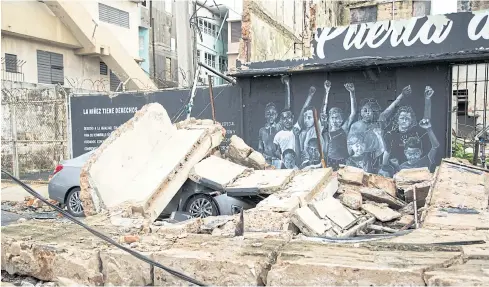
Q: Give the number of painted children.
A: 10